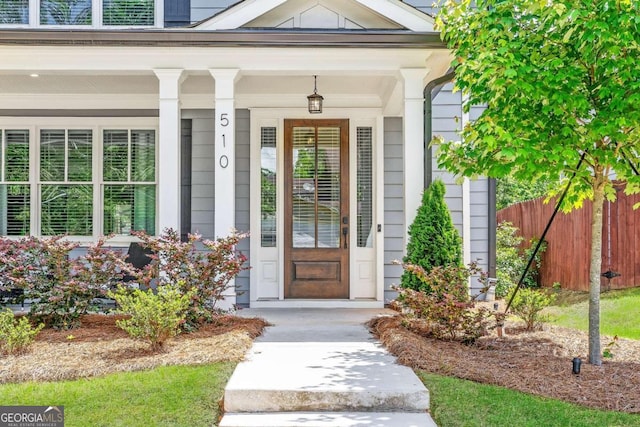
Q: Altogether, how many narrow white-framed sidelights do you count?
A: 2